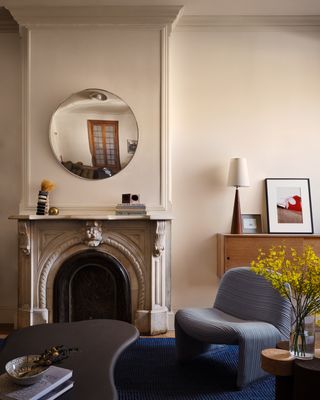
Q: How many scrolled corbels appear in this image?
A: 2